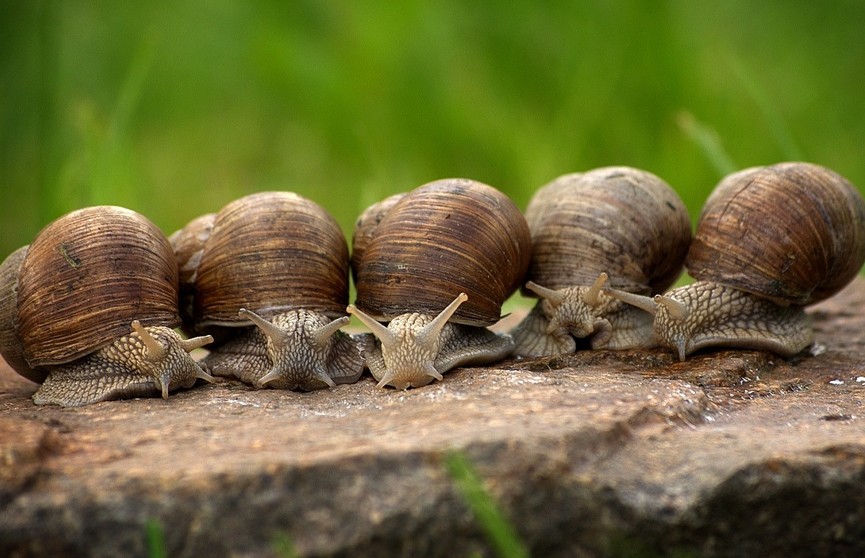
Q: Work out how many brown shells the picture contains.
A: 5